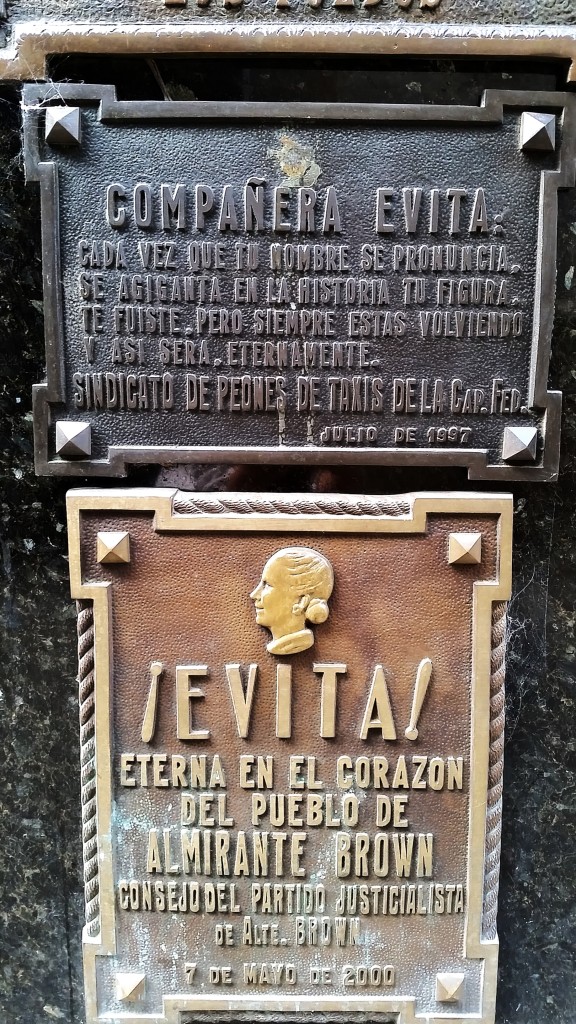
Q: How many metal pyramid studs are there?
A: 8